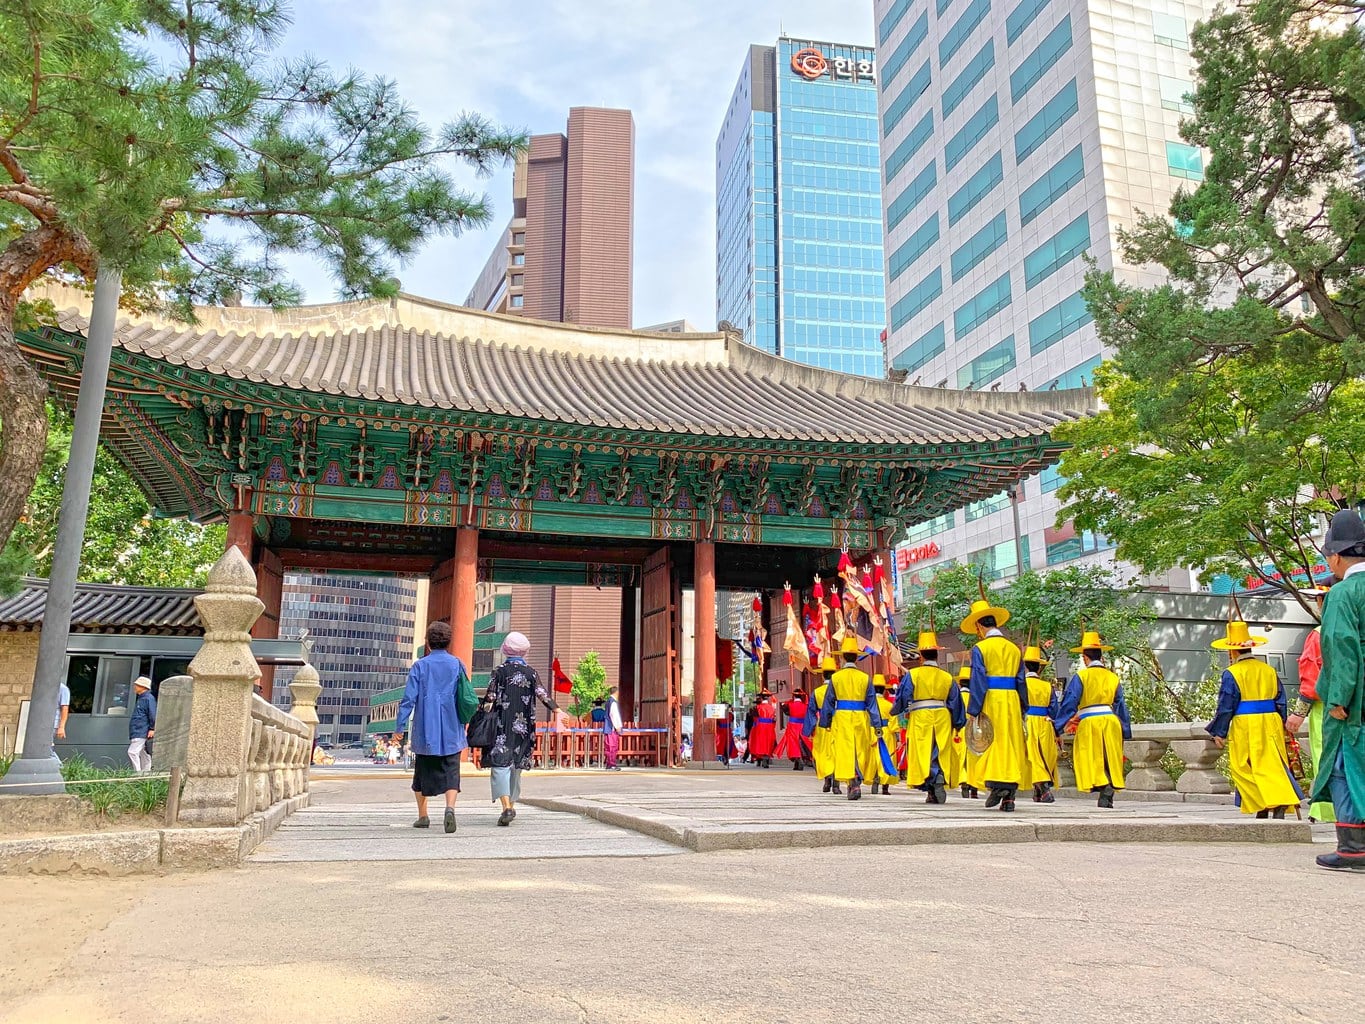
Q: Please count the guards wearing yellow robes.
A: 9